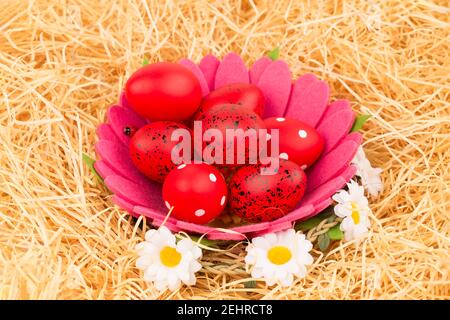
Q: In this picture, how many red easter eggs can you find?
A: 7